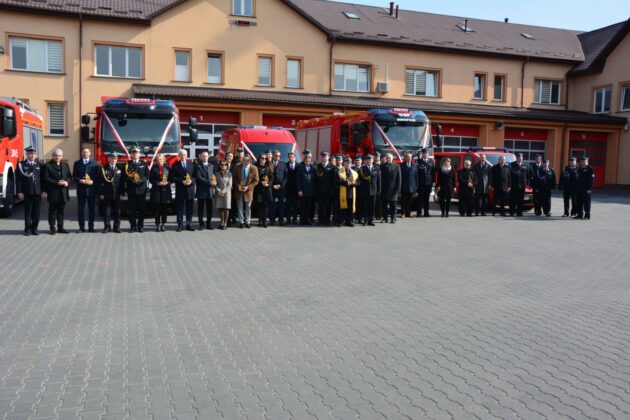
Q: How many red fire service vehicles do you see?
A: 5